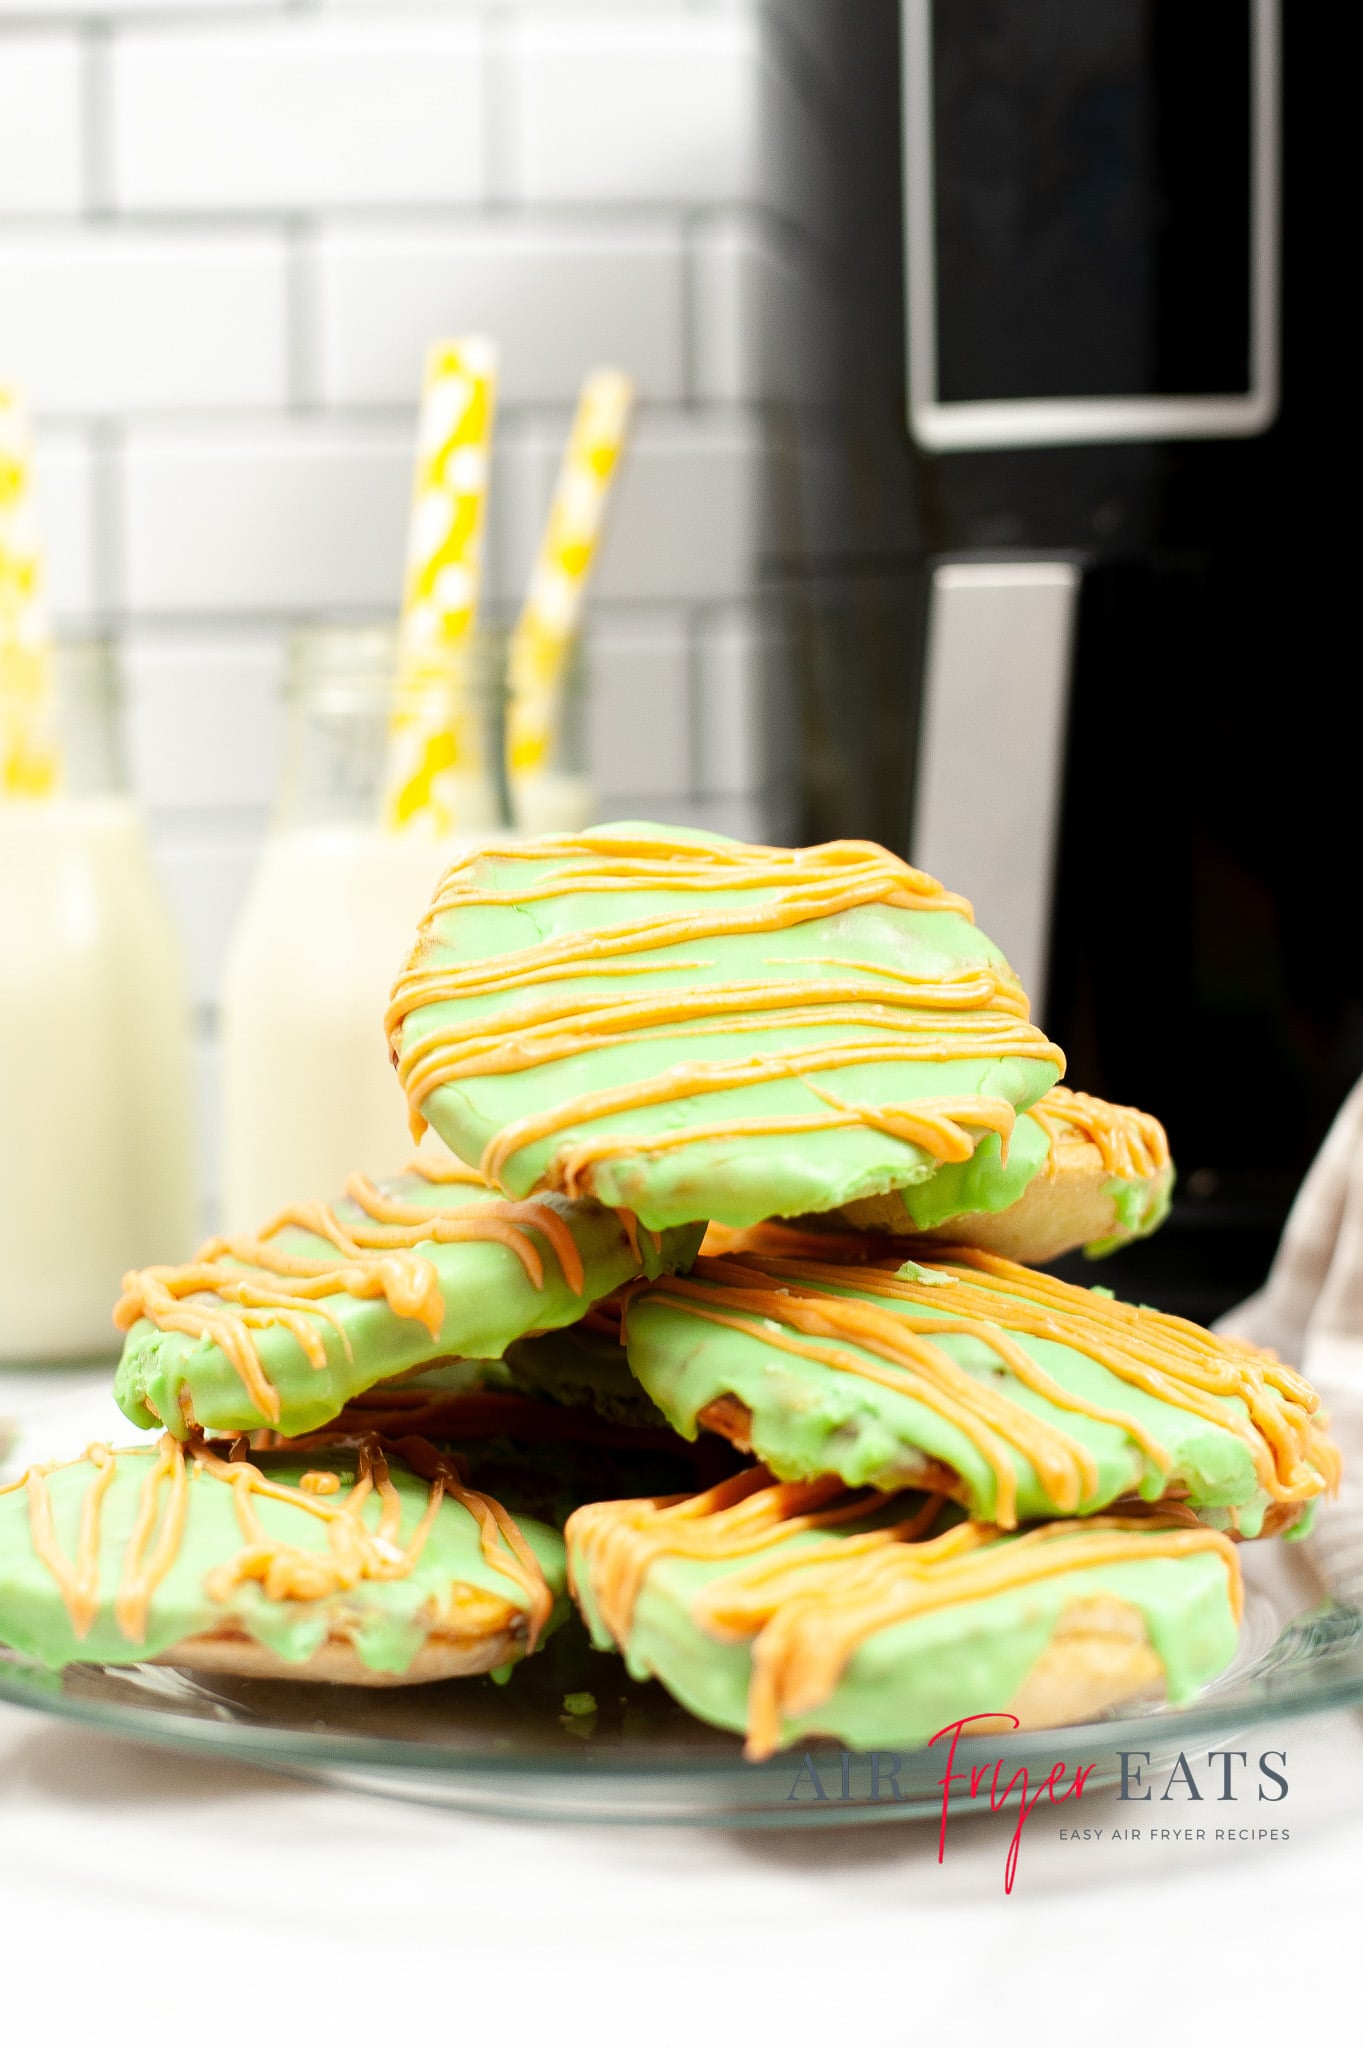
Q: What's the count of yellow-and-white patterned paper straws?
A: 3